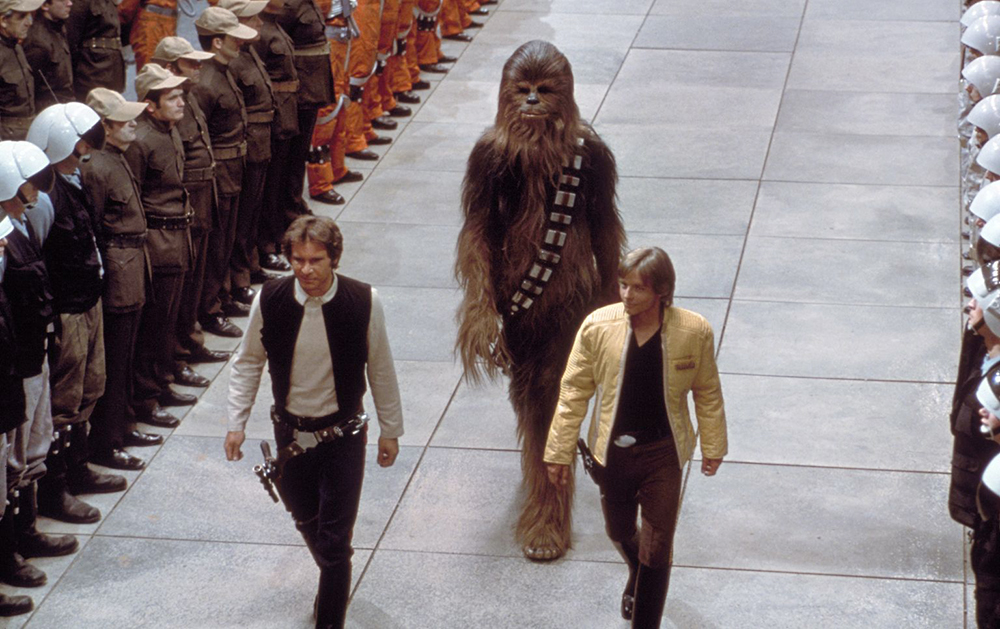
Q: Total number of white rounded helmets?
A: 13